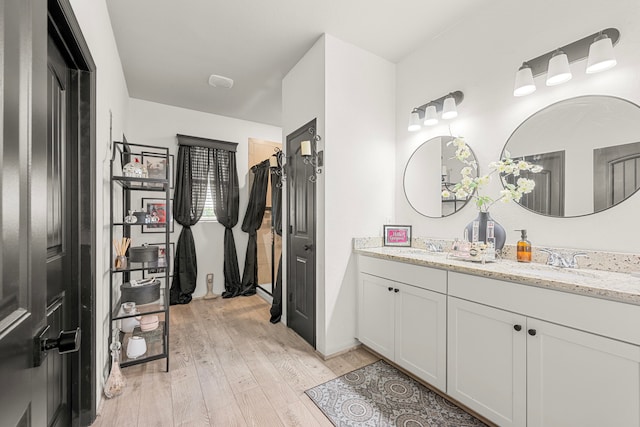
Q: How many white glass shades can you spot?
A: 6